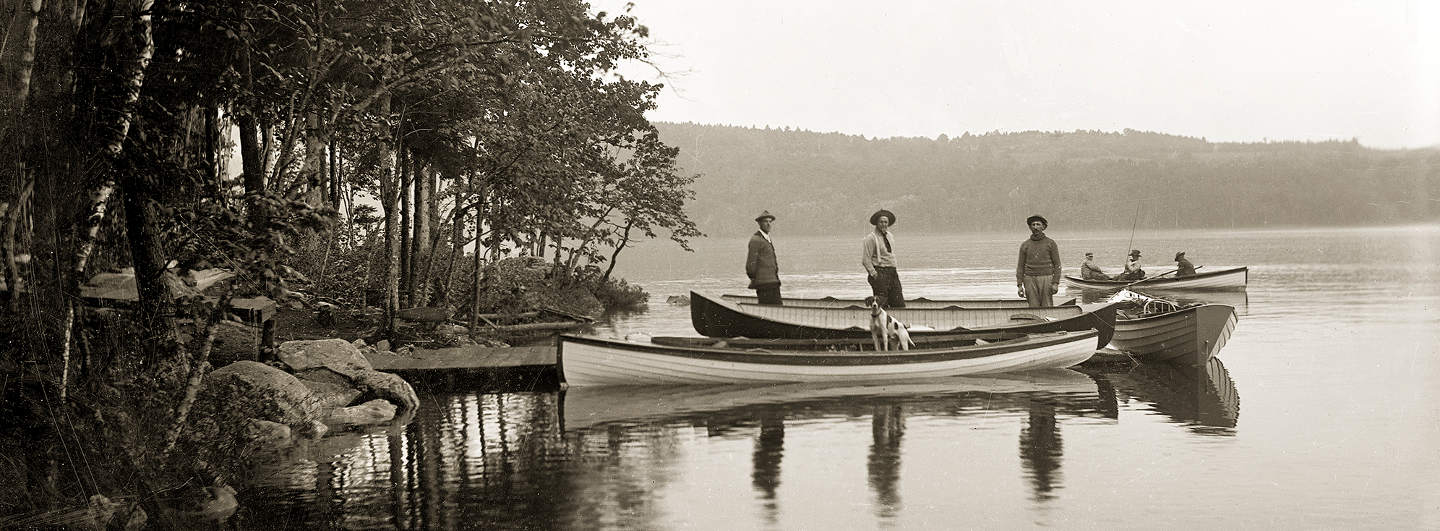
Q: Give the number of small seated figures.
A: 3